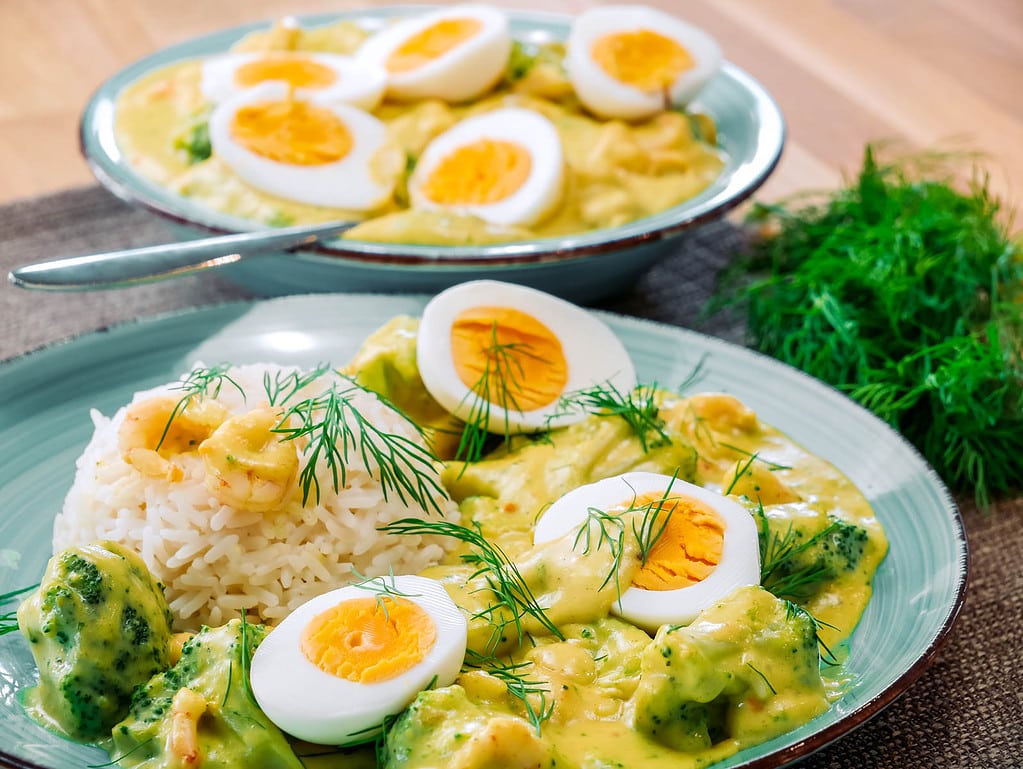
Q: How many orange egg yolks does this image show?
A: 8